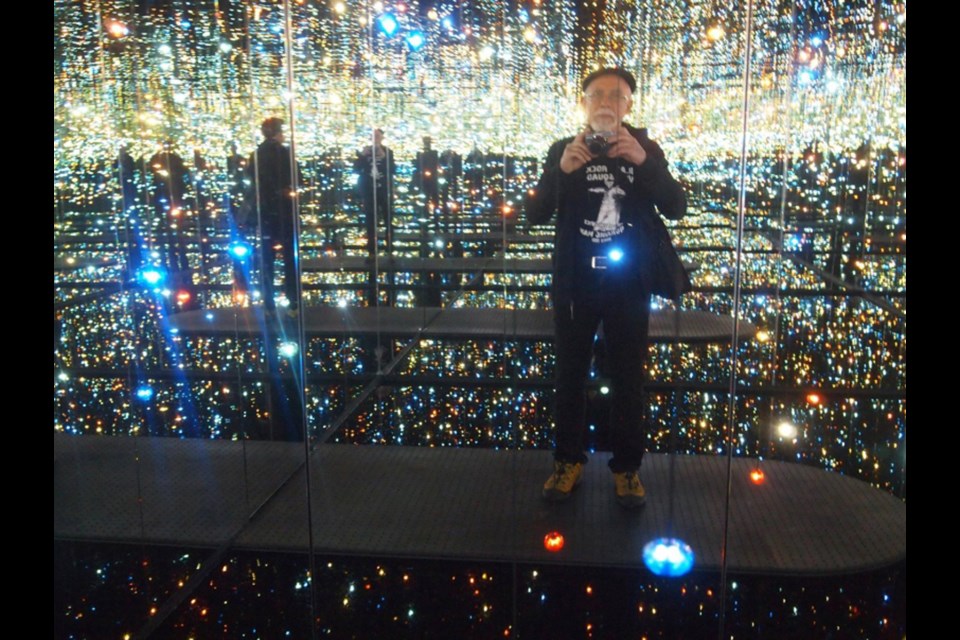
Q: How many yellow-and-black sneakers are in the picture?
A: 2